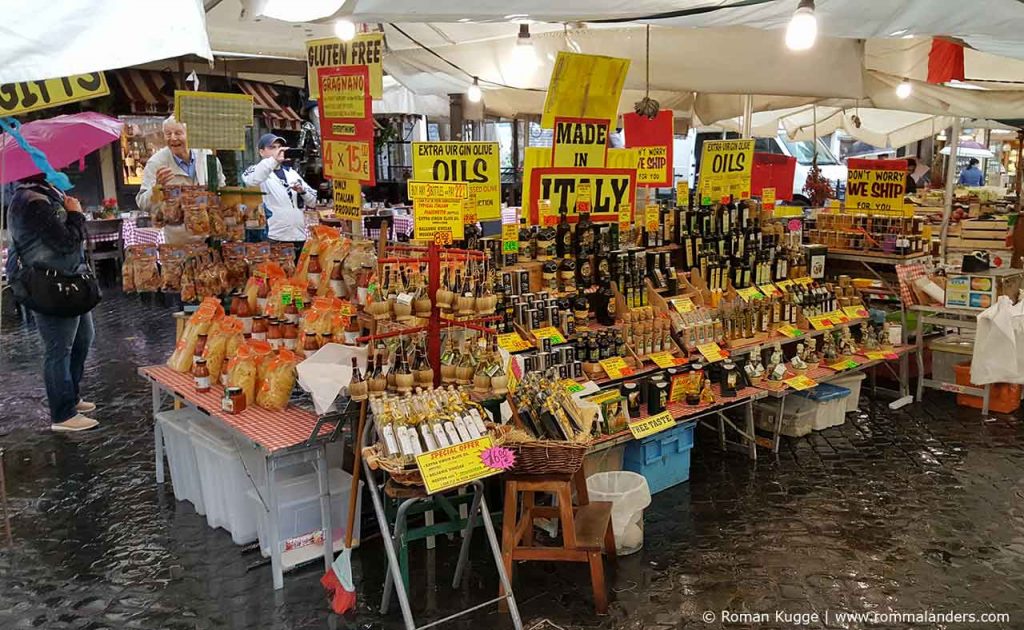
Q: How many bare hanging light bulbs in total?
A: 5